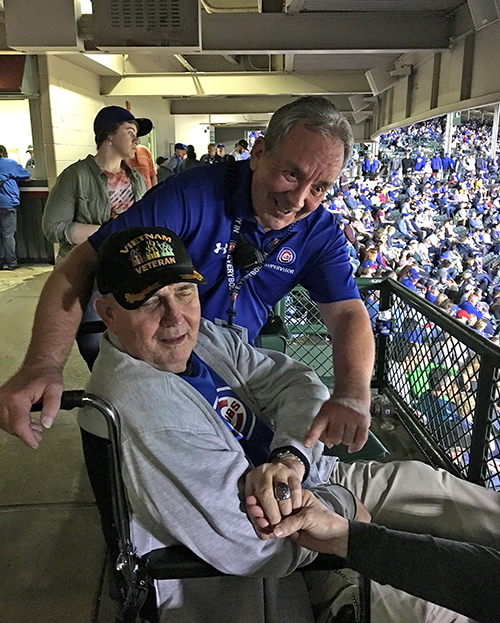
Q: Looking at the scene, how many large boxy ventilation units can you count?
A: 2